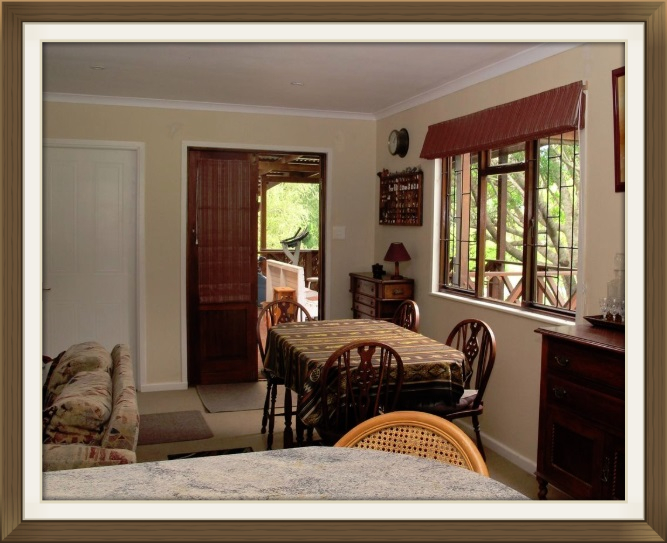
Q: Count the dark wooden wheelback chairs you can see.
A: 4